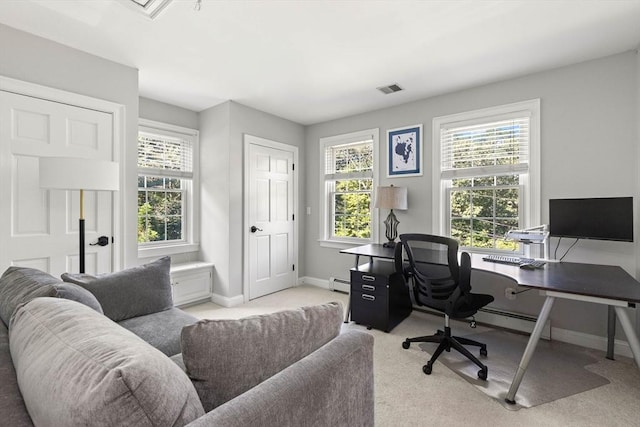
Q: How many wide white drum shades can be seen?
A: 1